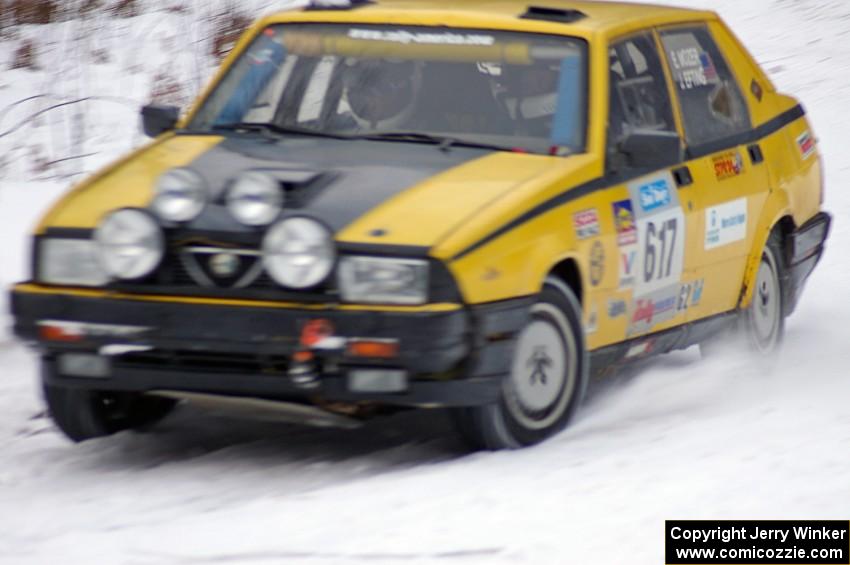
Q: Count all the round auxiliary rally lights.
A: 4